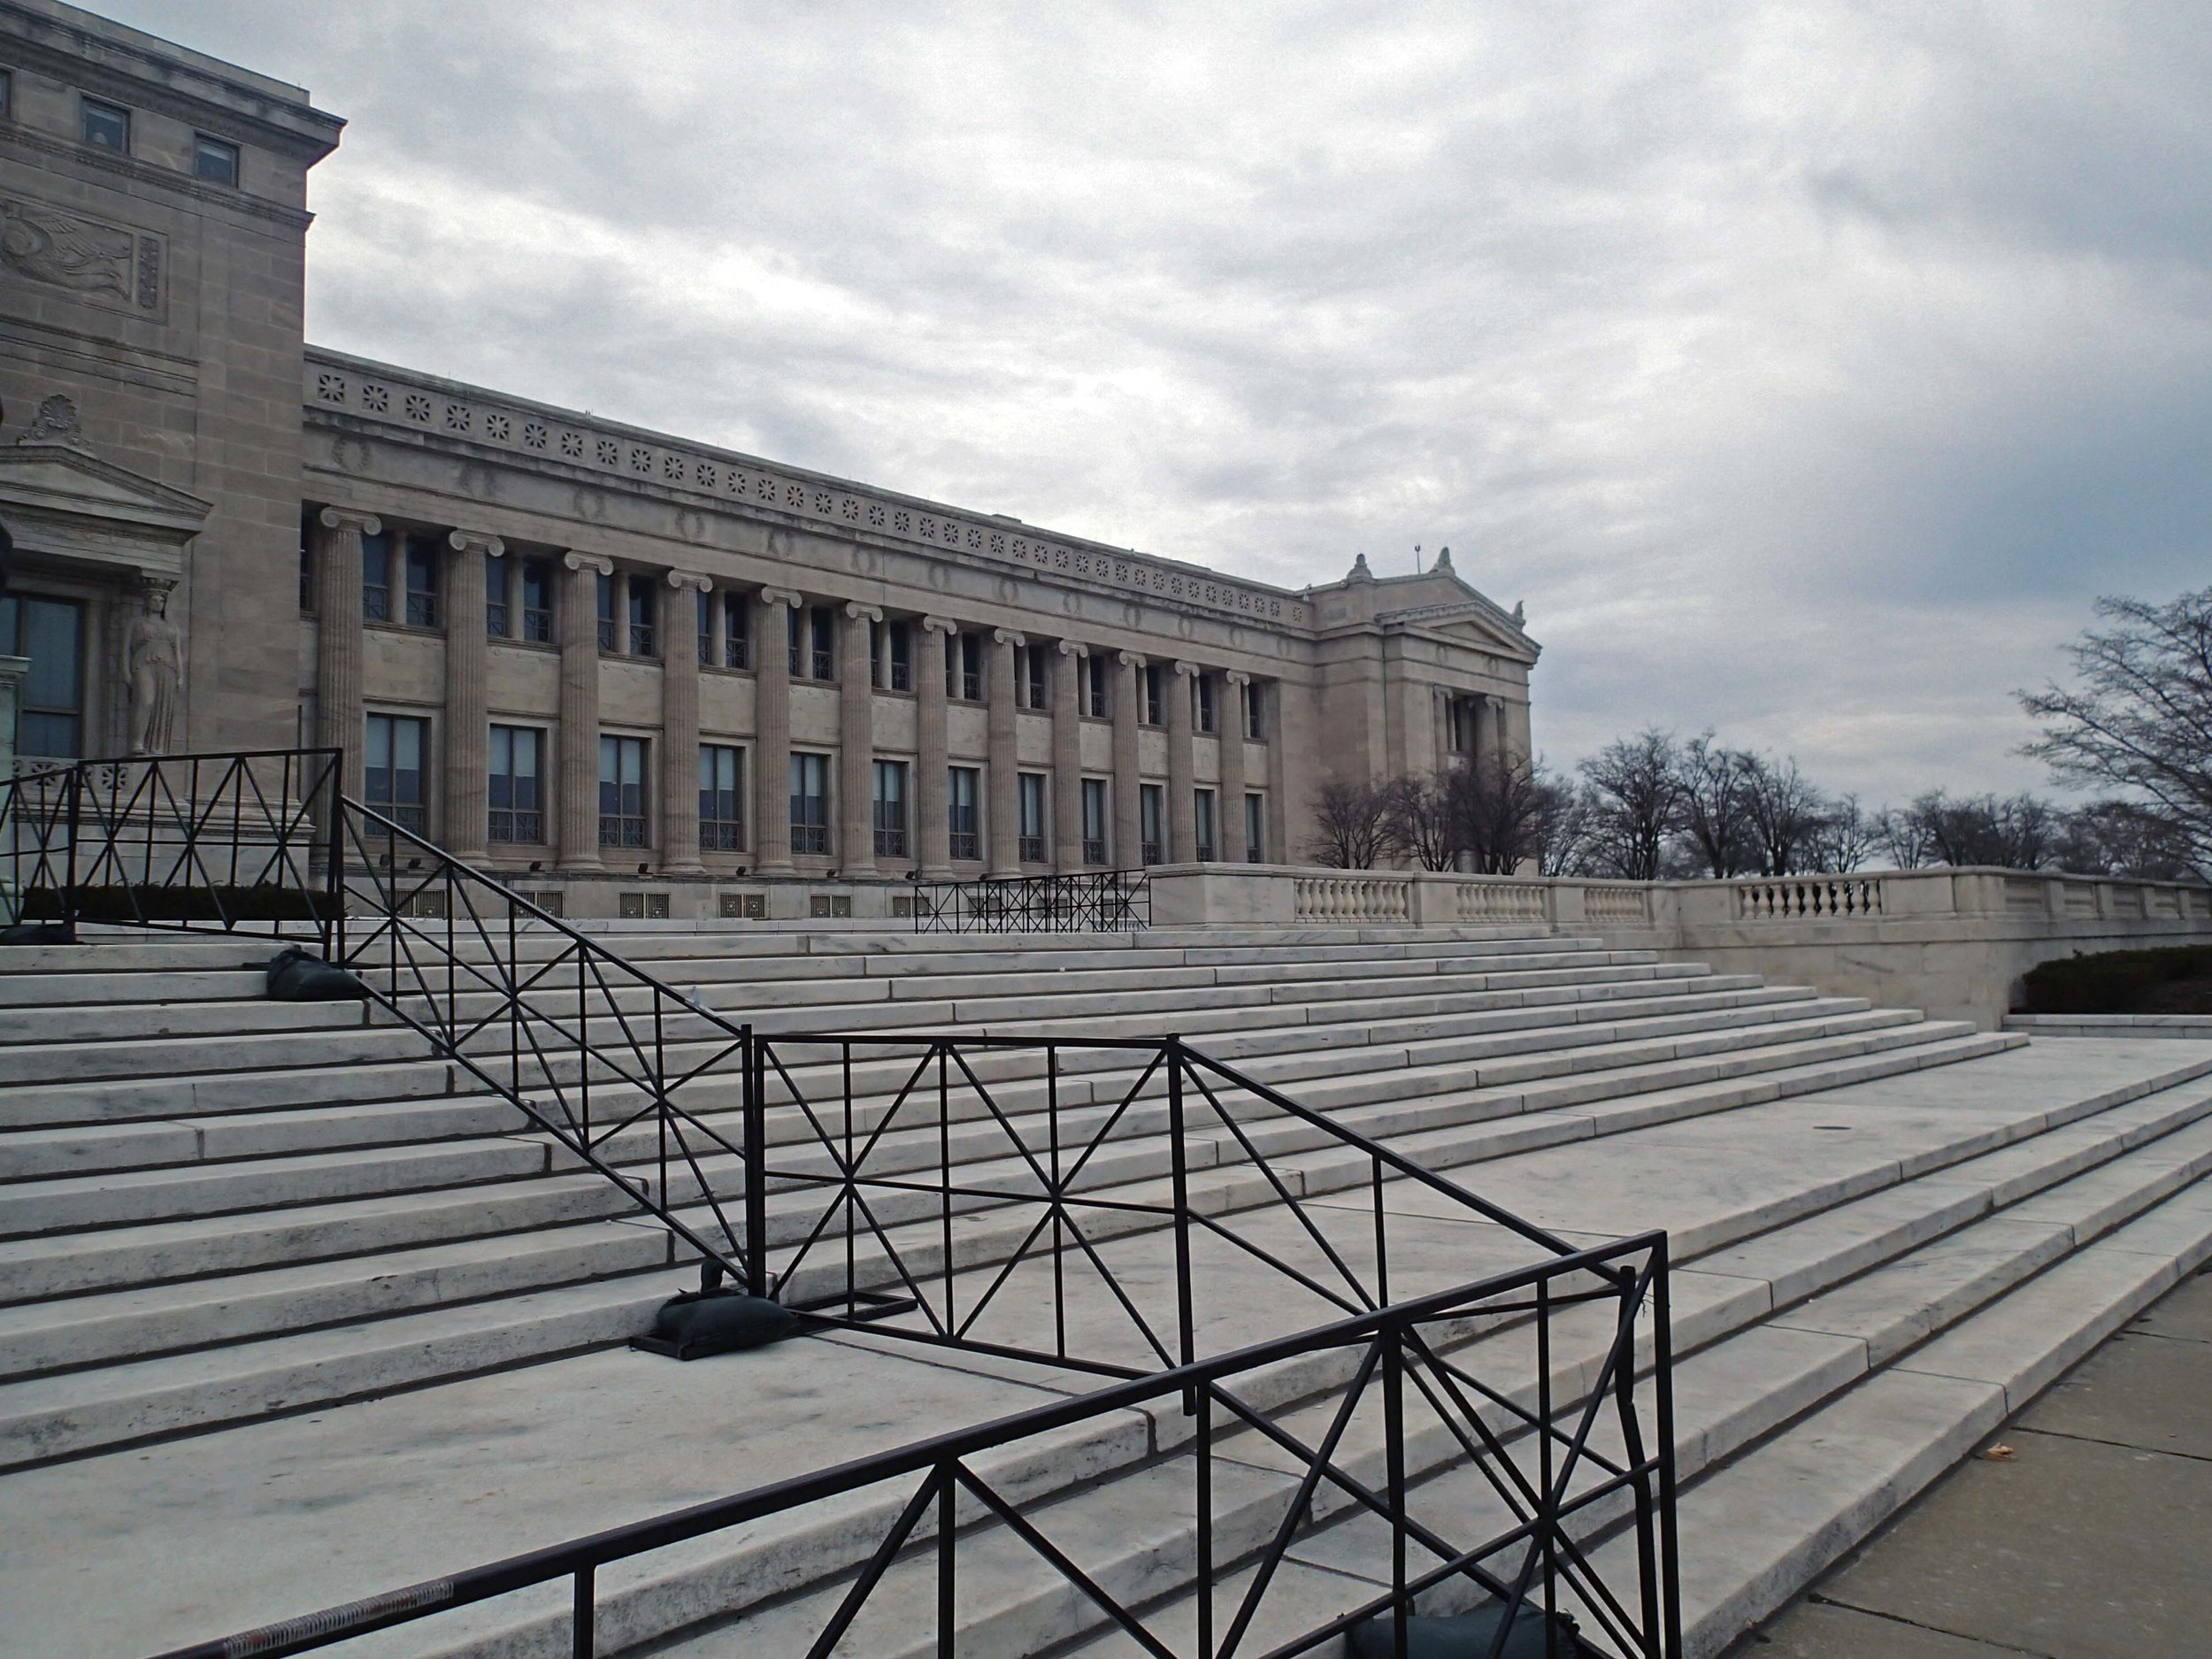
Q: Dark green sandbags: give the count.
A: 4